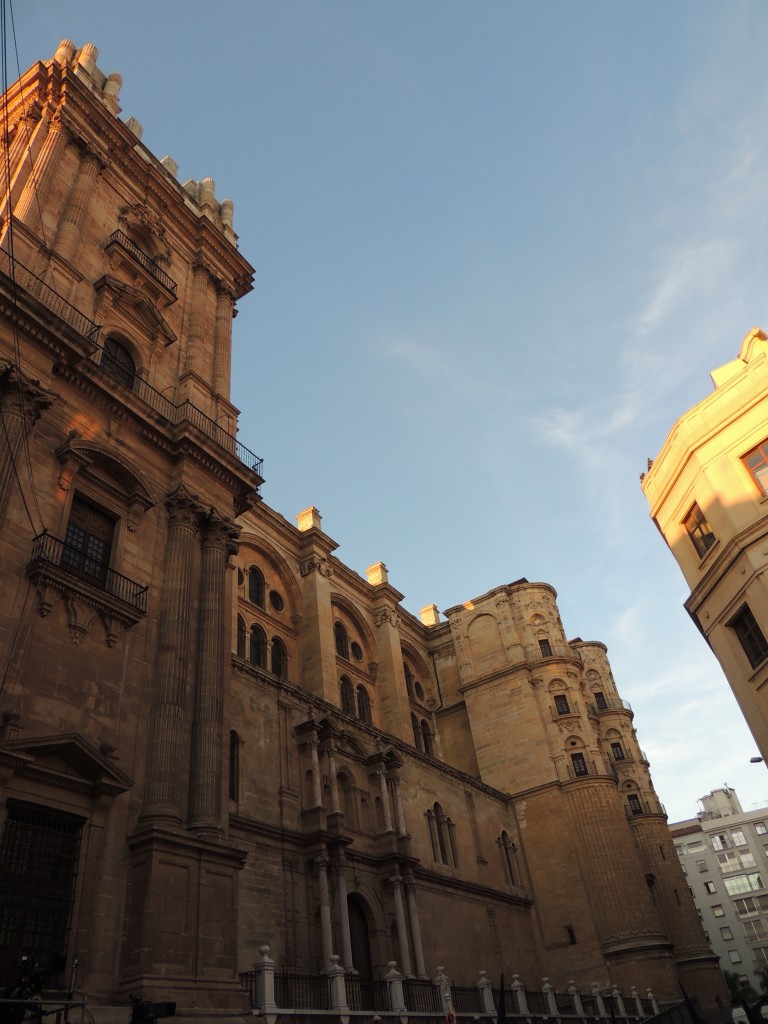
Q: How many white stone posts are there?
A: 12